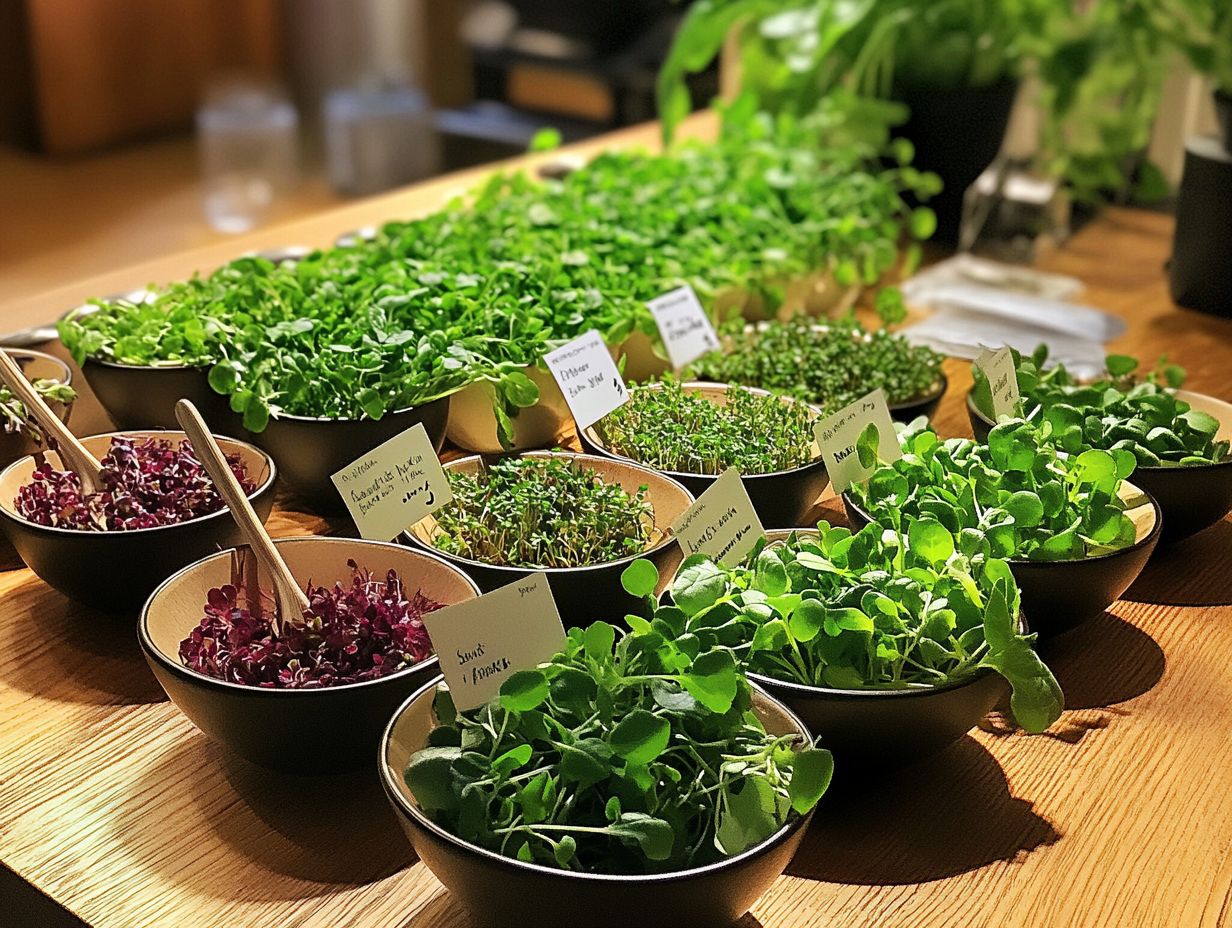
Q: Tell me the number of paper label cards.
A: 7